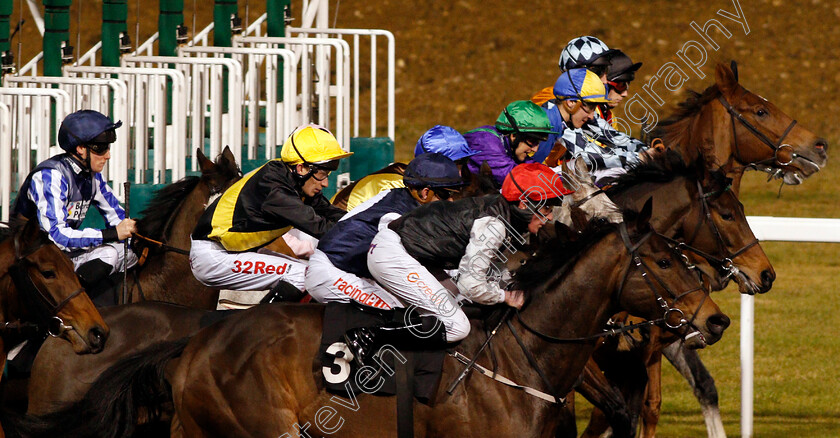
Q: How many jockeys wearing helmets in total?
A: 9